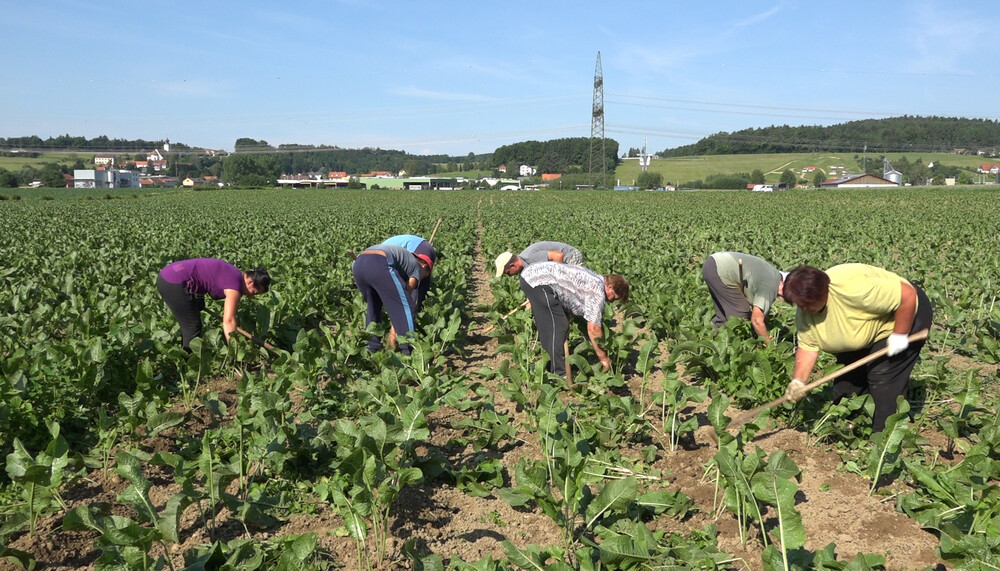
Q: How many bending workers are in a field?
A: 7